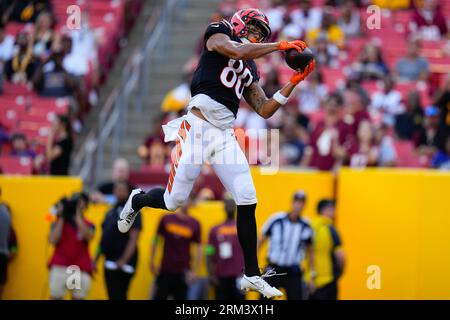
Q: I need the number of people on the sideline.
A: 7